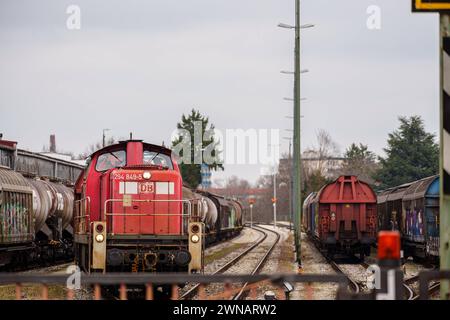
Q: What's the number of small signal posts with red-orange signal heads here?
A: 2